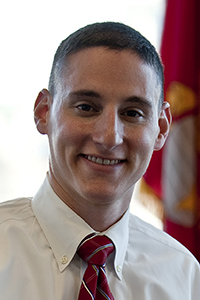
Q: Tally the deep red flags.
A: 1